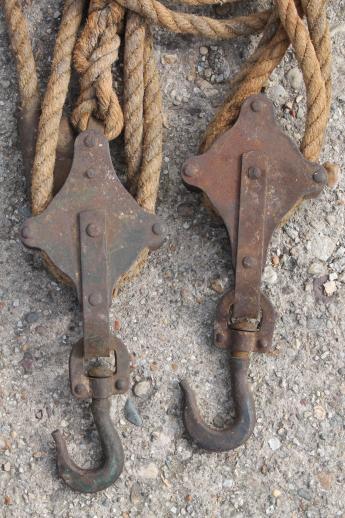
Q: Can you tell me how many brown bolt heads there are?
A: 15